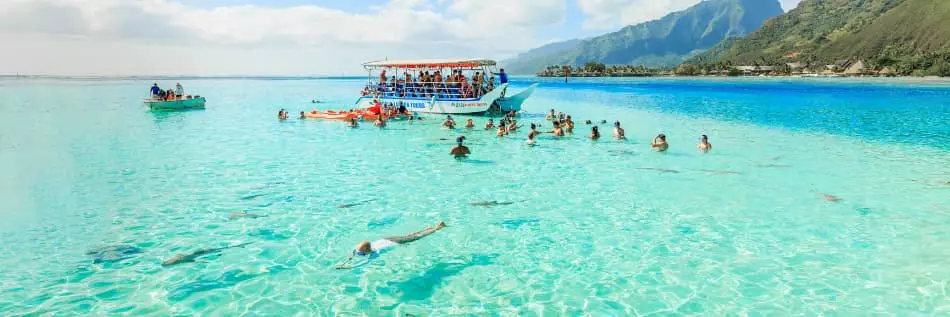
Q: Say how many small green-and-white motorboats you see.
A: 1